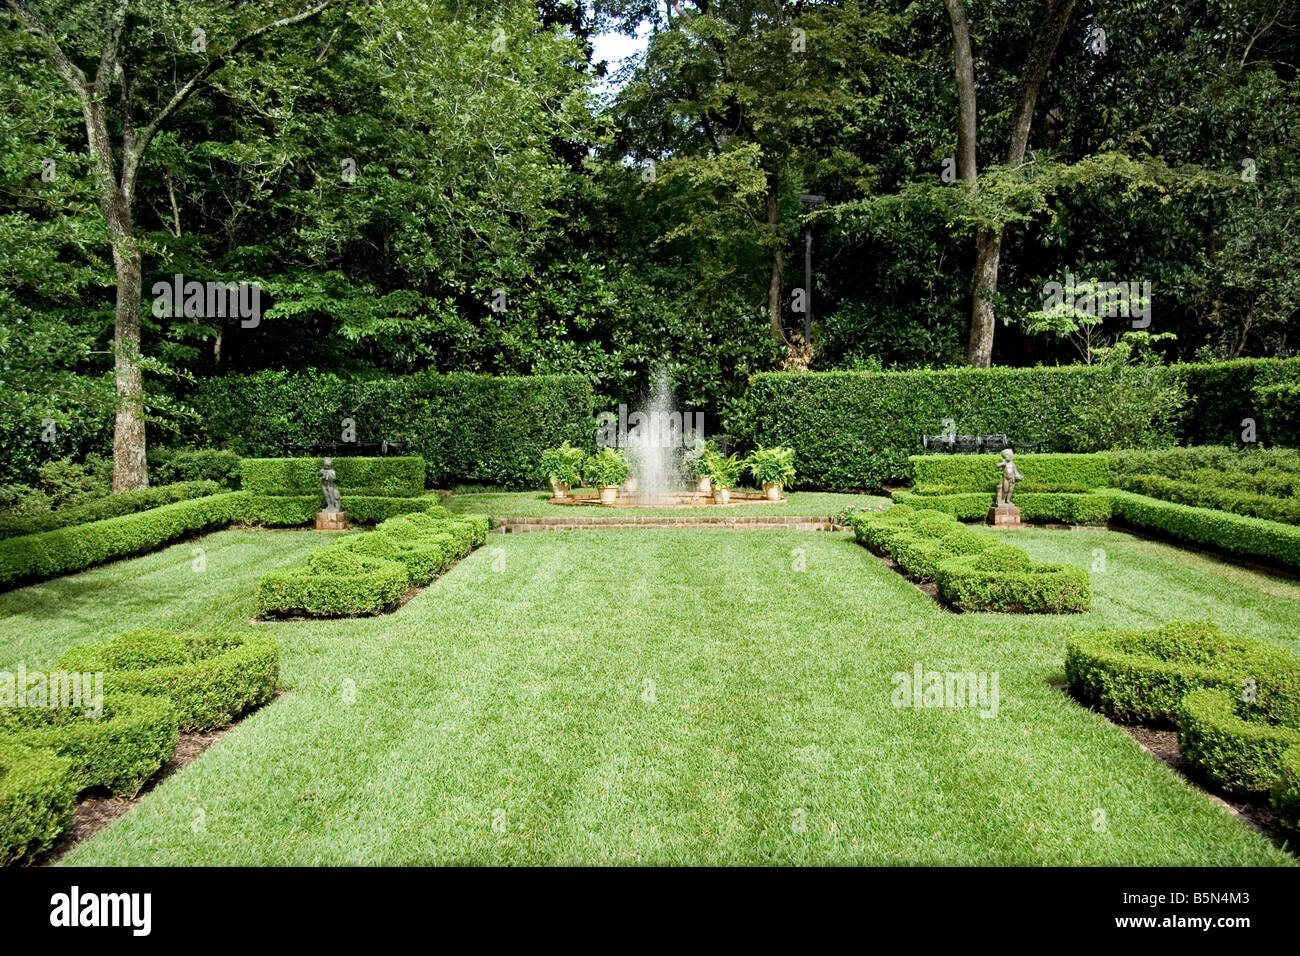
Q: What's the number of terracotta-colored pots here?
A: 6